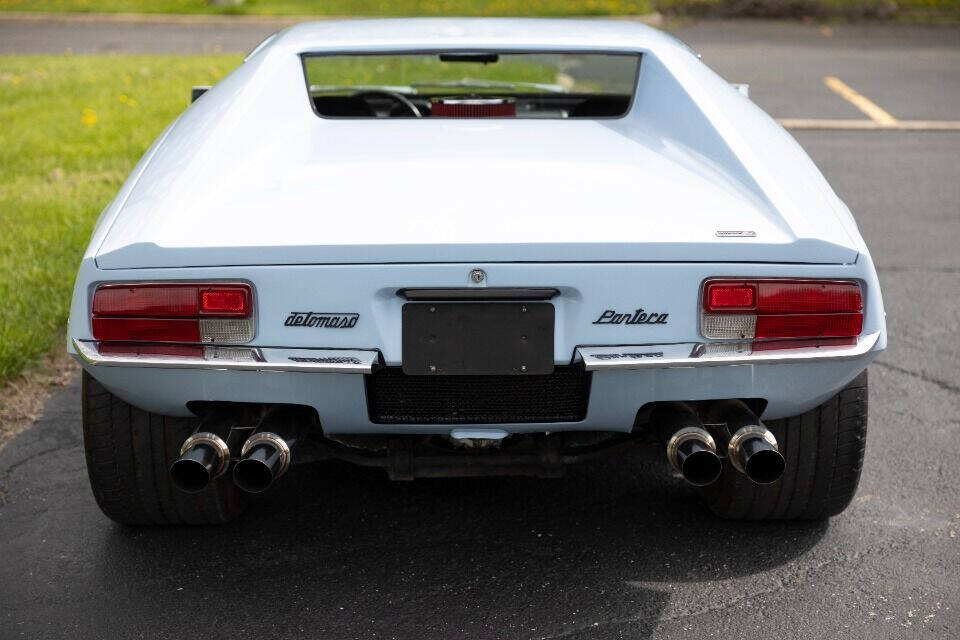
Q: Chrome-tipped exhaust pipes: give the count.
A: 4